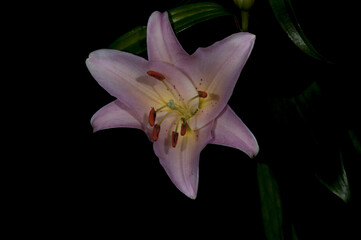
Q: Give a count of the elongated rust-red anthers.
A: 6